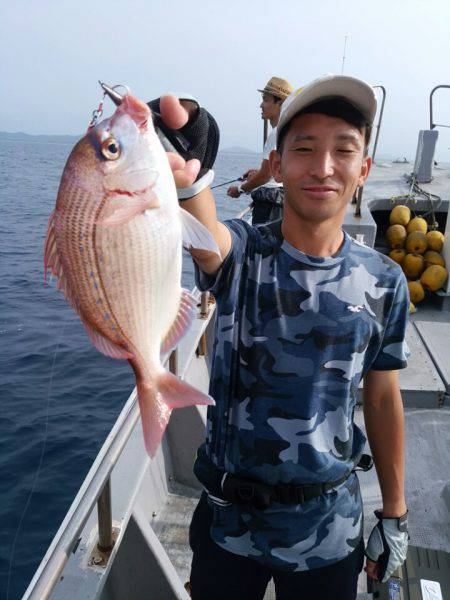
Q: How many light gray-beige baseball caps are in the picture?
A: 1